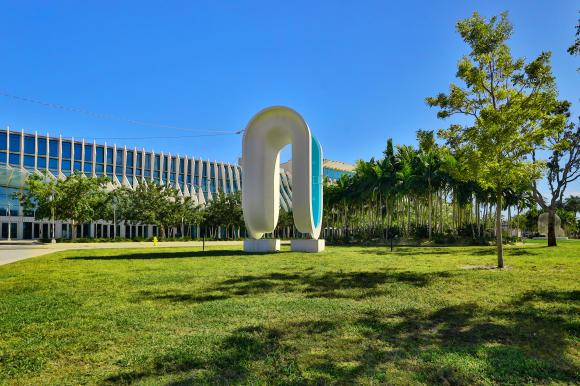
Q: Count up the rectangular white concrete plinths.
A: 2